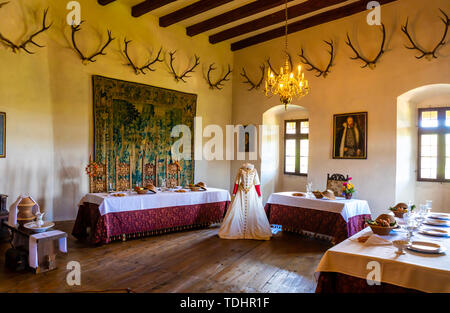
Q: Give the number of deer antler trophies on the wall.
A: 10